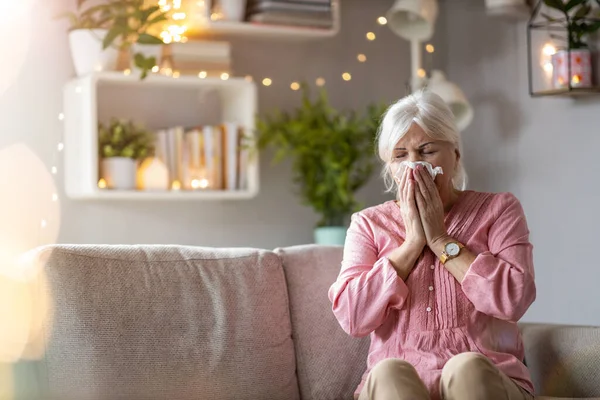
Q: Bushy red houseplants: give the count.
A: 0